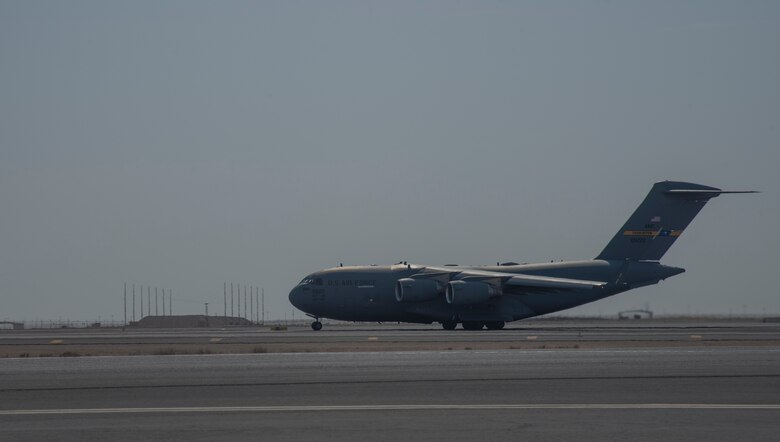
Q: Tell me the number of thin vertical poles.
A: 14